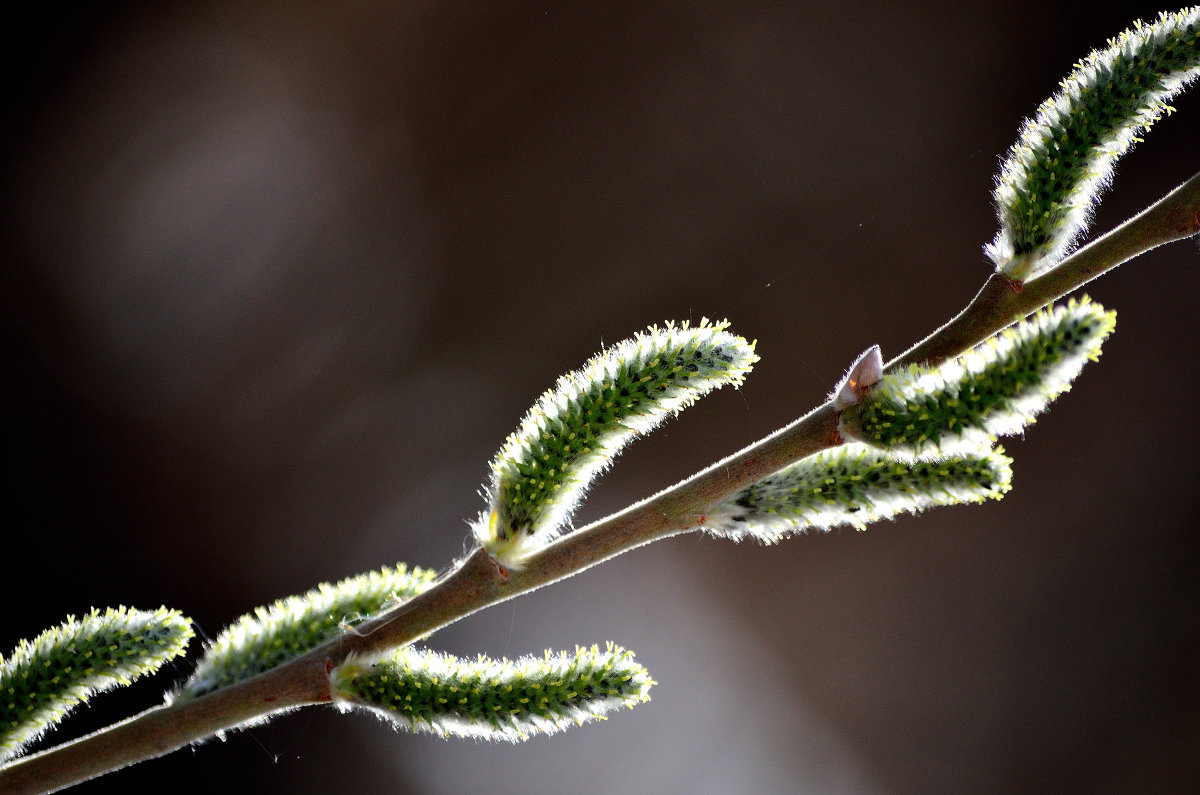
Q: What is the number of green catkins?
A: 7